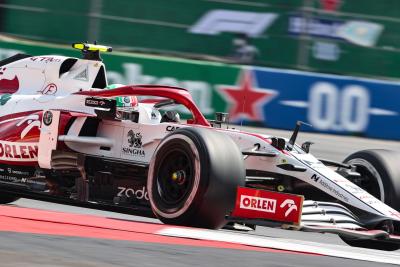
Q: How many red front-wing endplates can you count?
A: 1